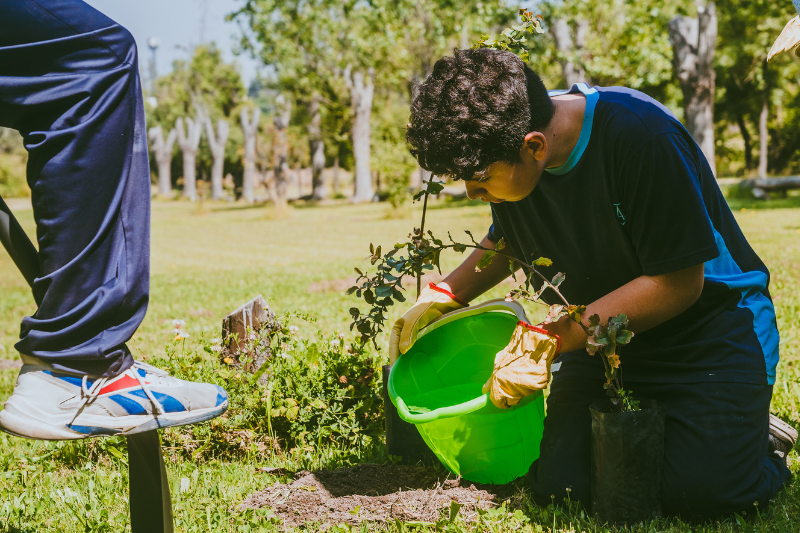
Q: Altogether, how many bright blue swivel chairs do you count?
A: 0